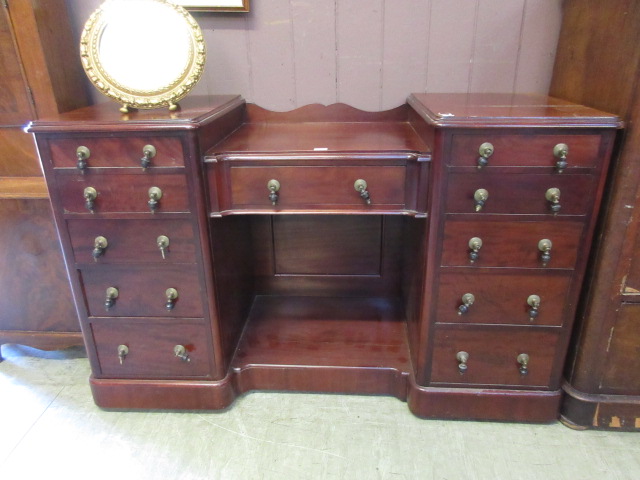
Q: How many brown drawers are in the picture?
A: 11